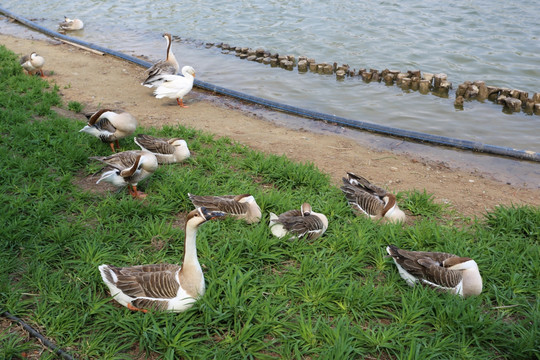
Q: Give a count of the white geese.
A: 1